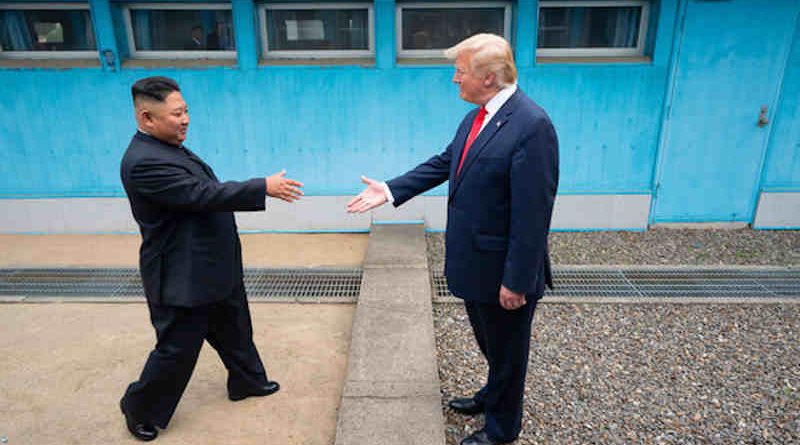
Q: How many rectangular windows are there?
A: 5